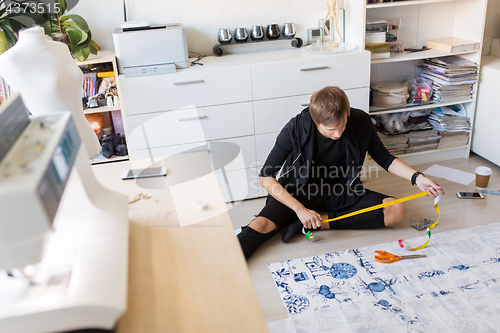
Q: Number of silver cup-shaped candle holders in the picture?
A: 5